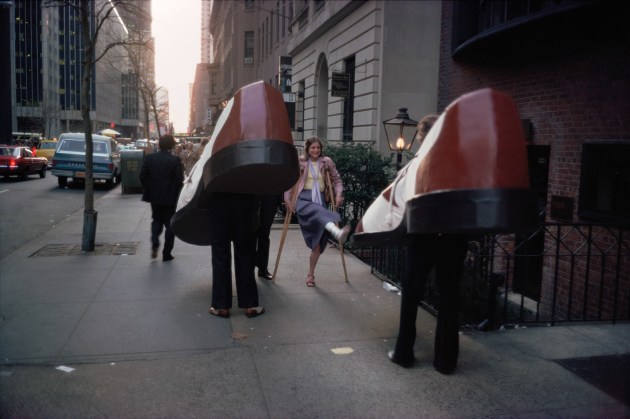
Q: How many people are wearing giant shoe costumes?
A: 2